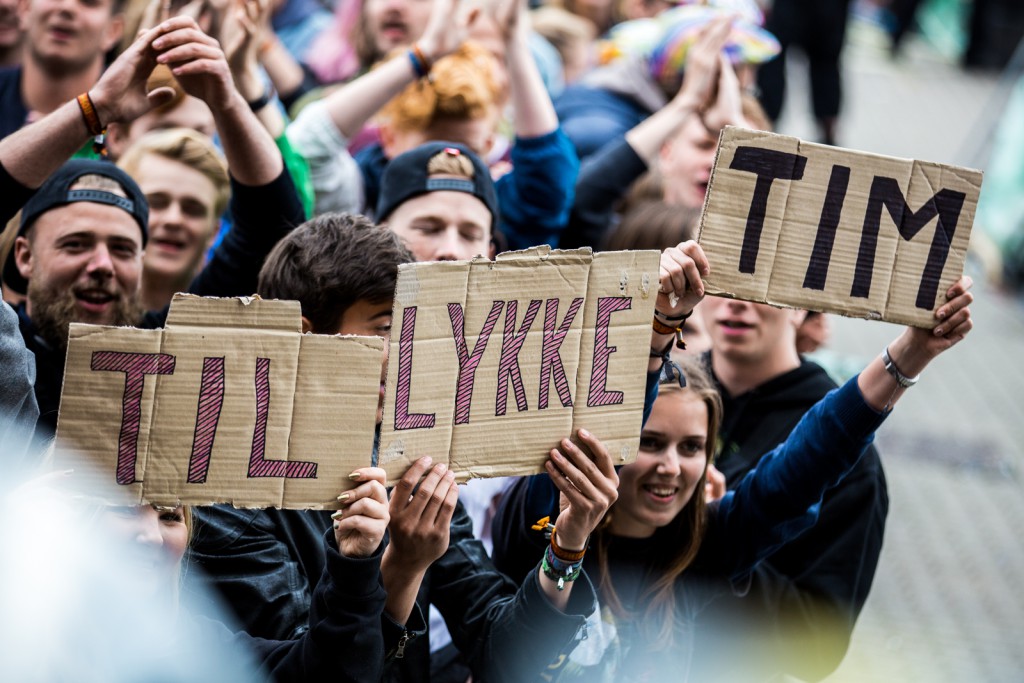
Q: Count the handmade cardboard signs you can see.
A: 3